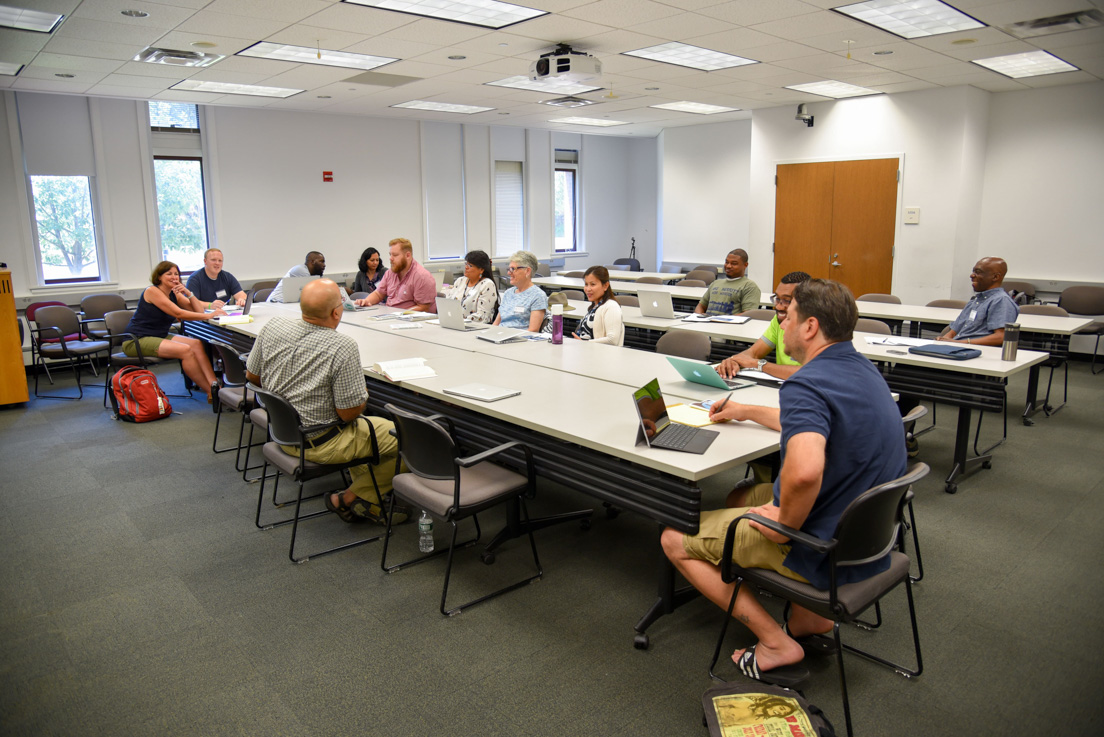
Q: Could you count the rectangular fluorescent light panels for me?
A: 13